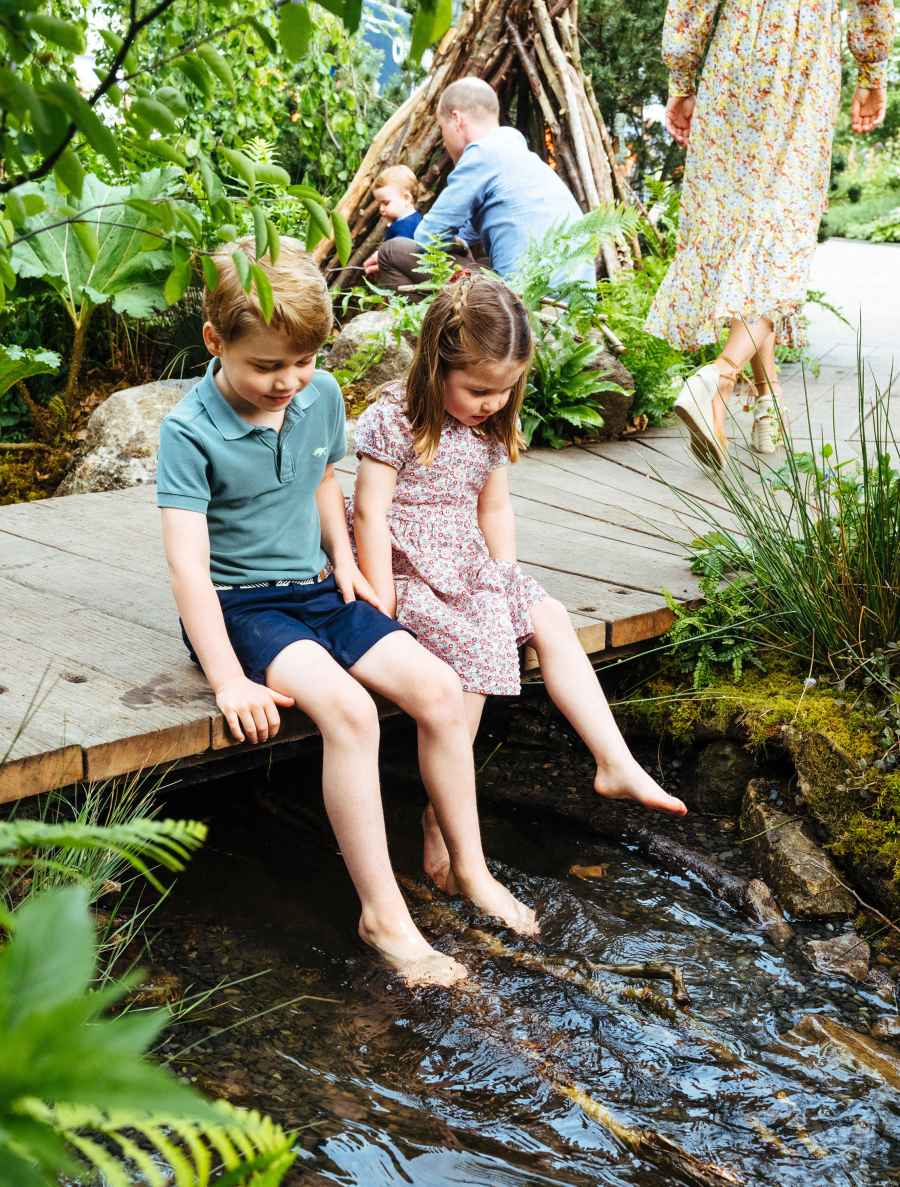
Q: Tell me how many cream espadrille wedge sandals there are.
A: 2